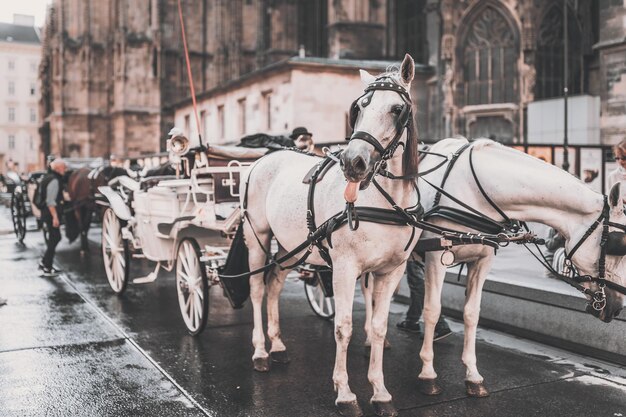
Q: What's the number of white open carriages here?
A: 1